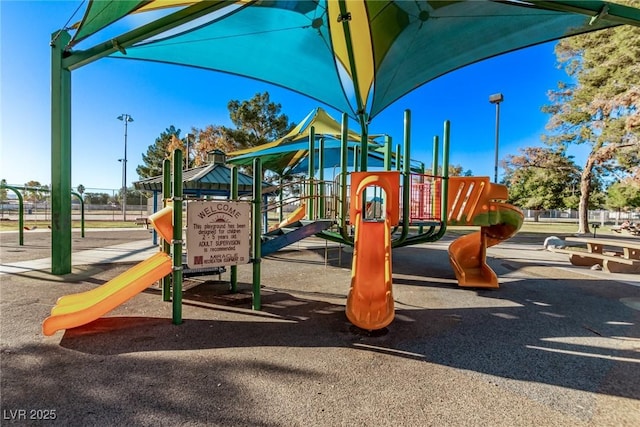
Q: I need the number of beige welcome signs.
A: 1